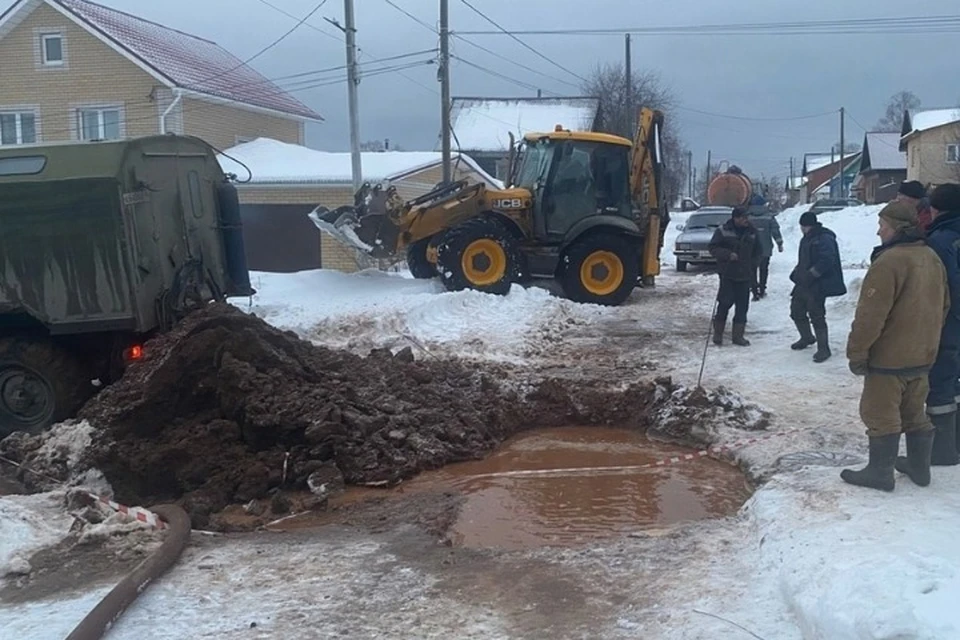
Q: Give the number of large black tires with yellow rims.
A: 2